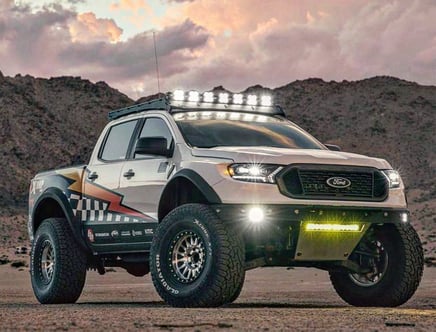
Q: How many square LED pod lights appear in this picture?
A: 7